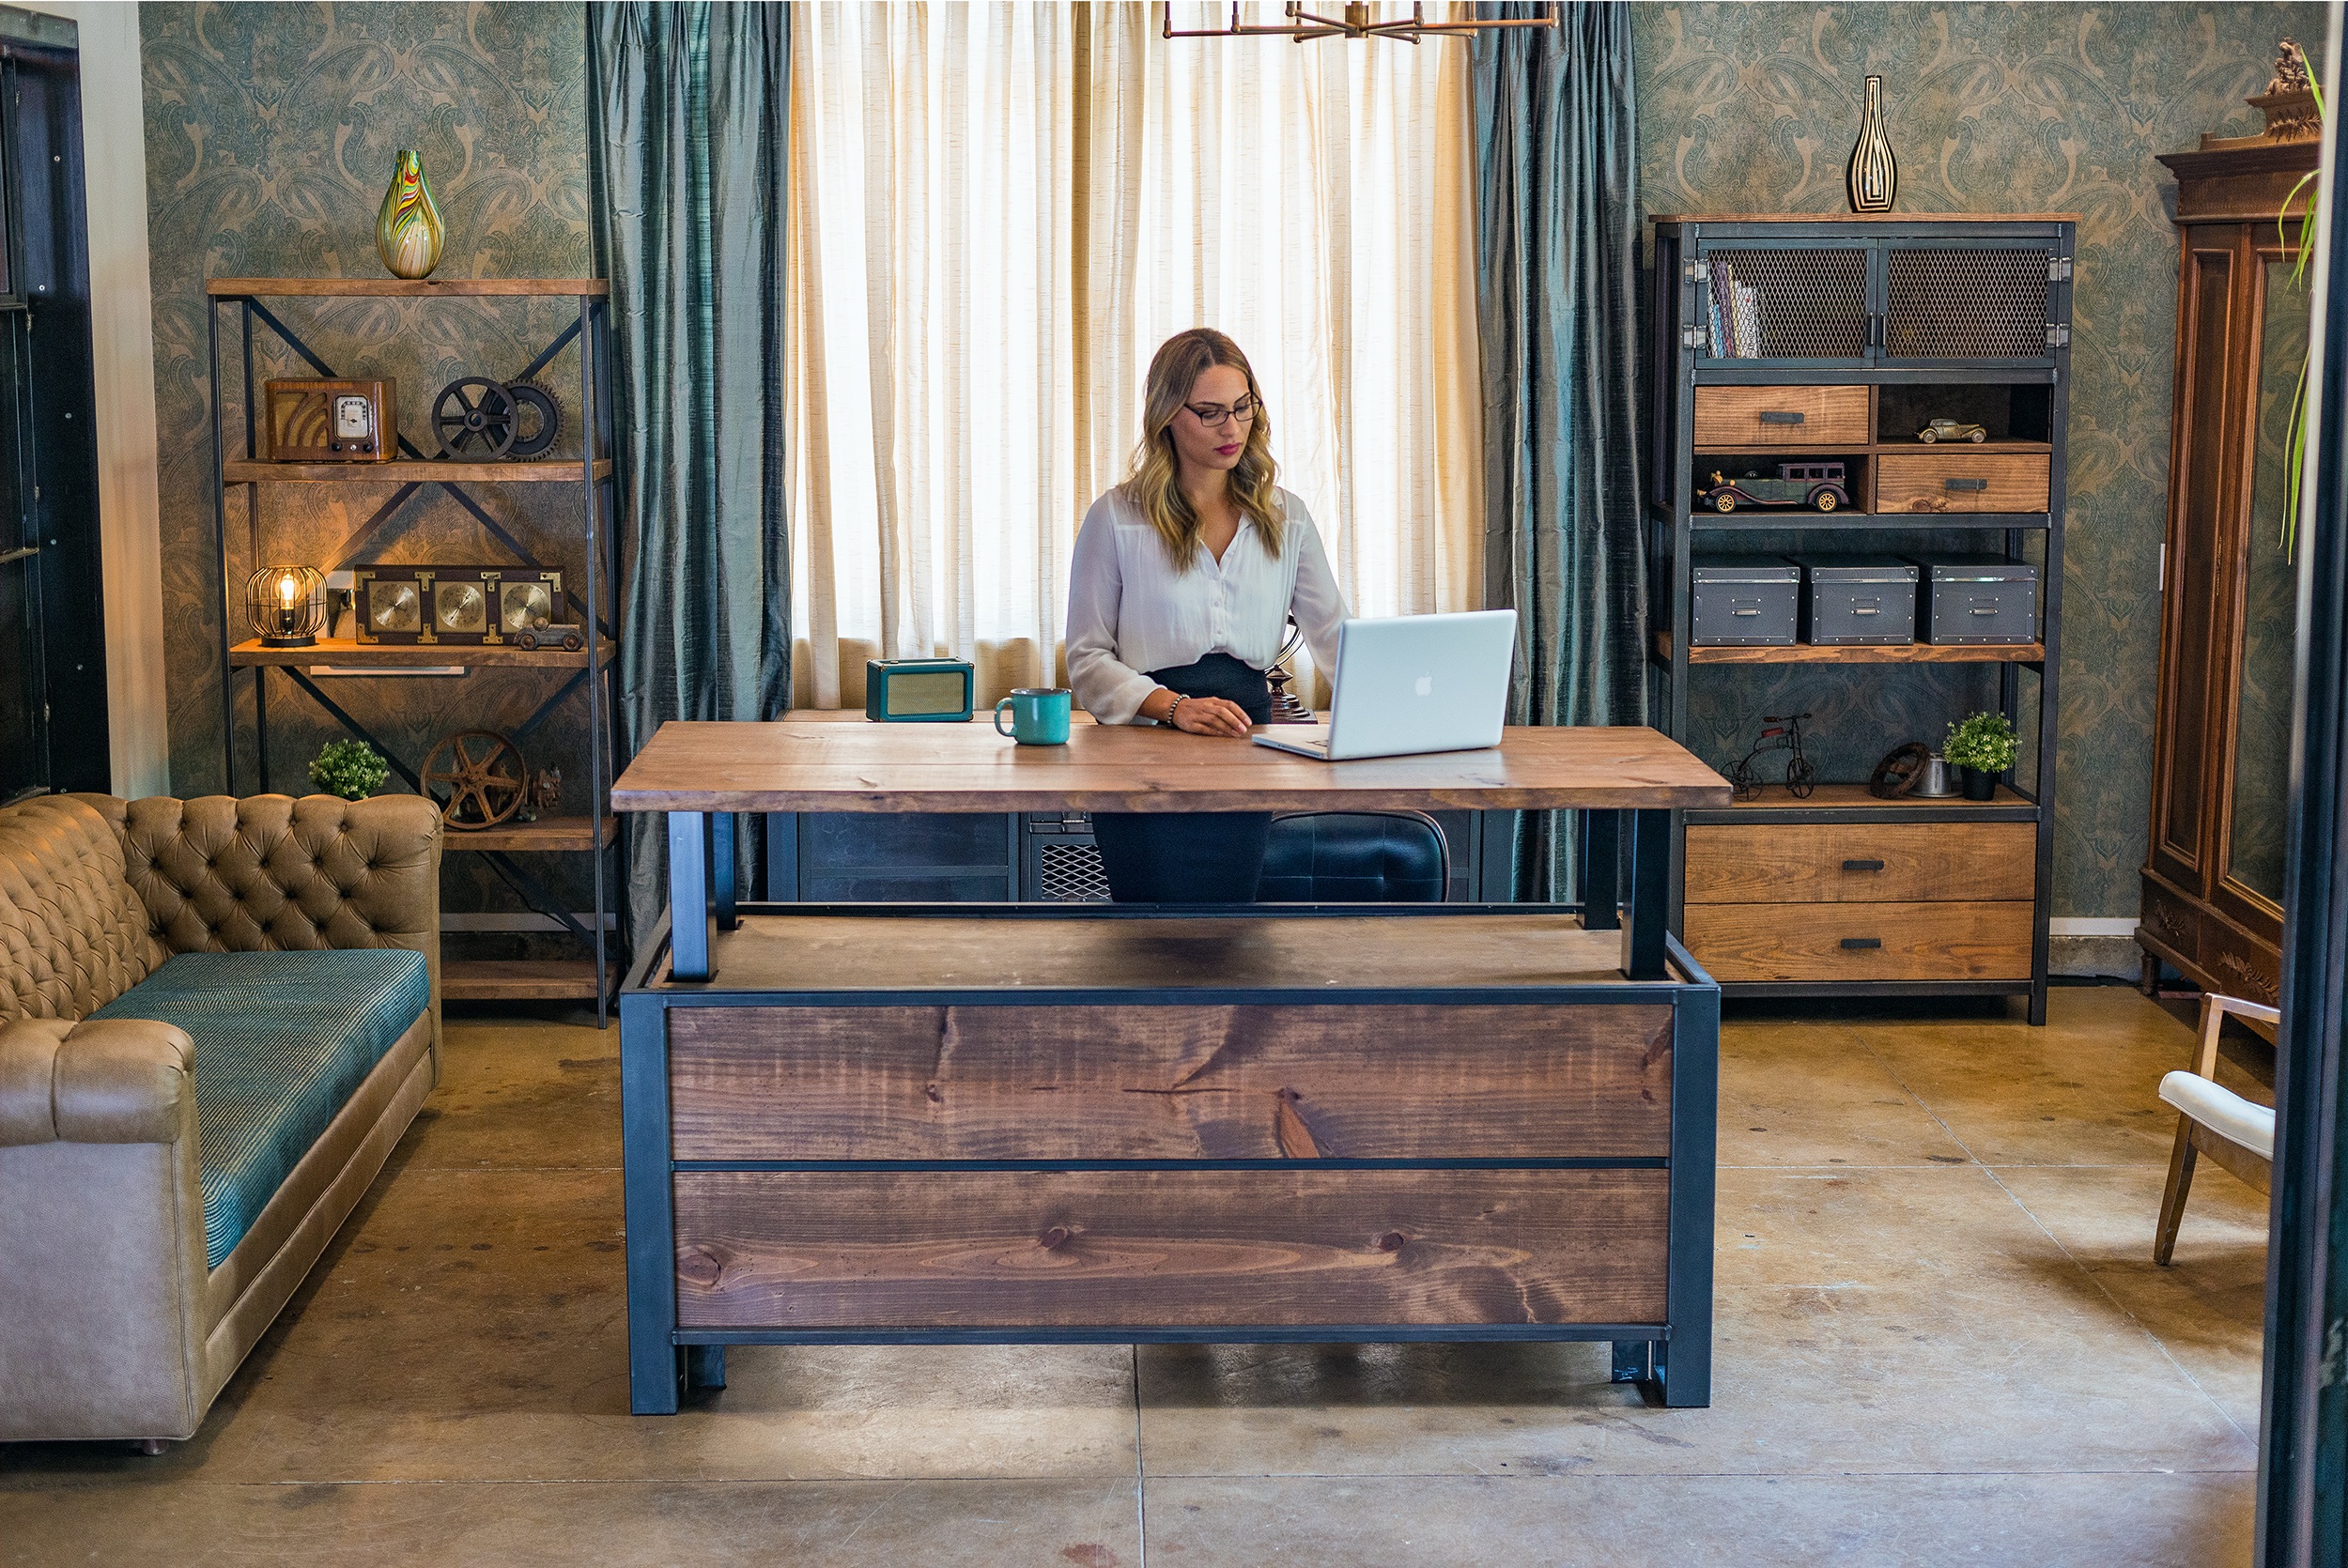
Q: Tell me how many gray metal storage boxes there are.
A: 3